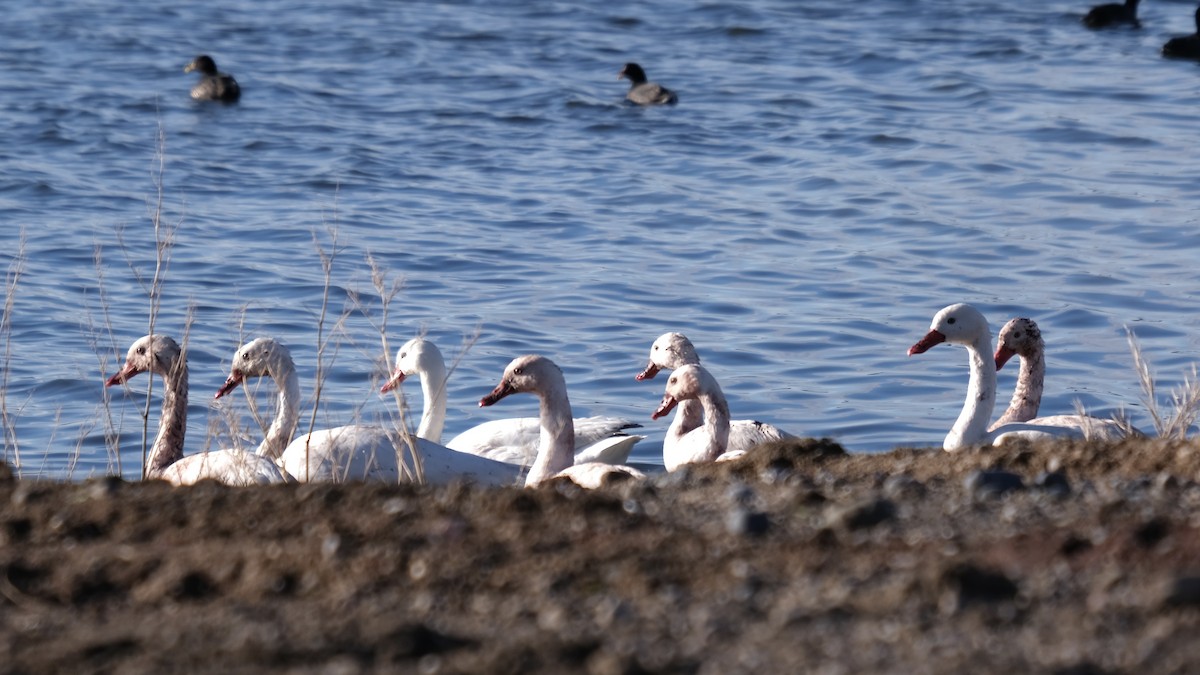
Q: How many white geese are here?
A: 8